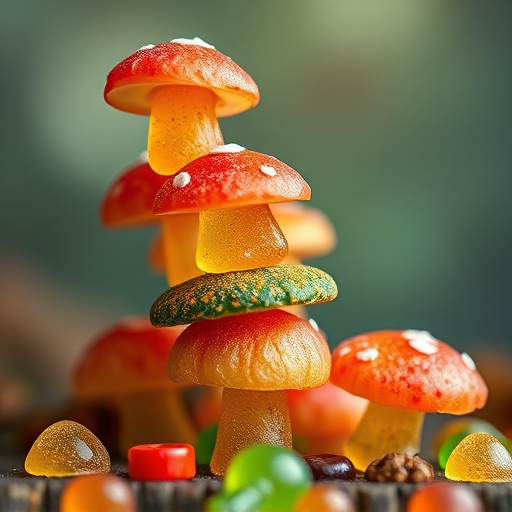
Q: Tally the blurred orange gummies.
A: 3